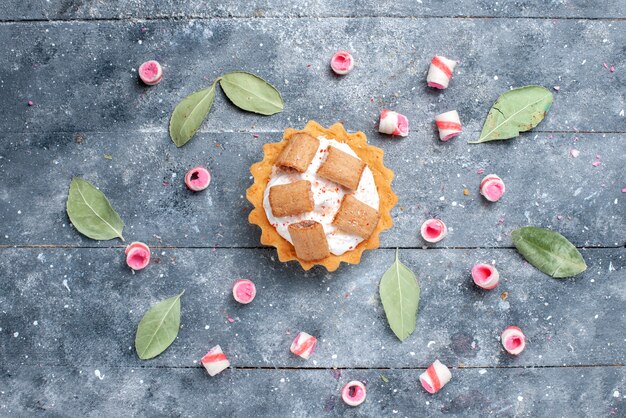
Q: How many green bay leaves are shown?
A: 7